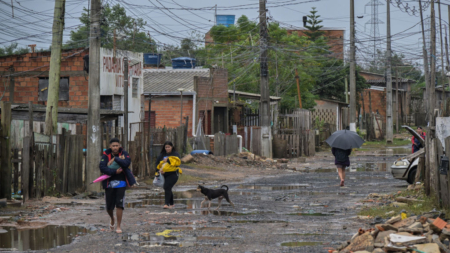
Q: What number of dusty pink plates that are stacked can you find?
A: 0